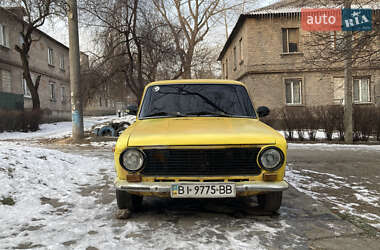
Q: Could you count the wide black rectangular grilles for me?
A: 1